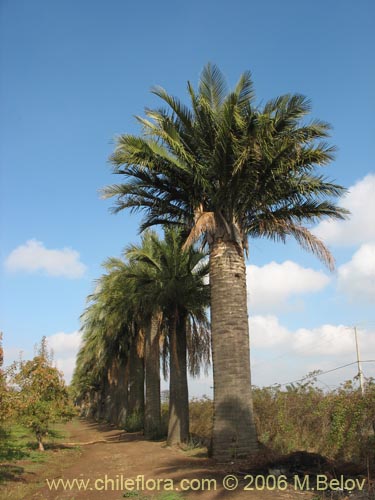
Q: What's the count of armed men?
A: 0